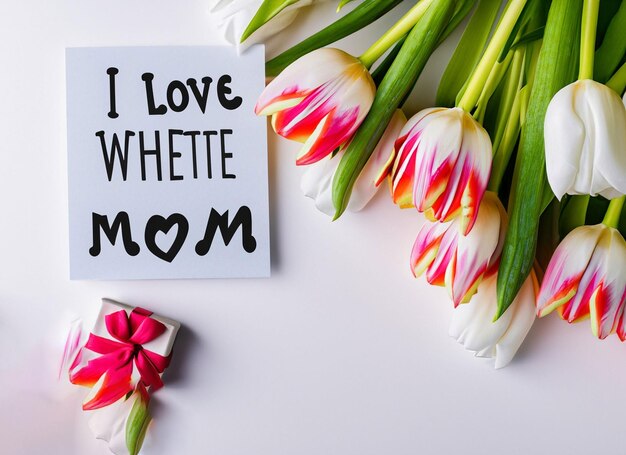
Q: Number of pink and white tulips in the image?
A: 4